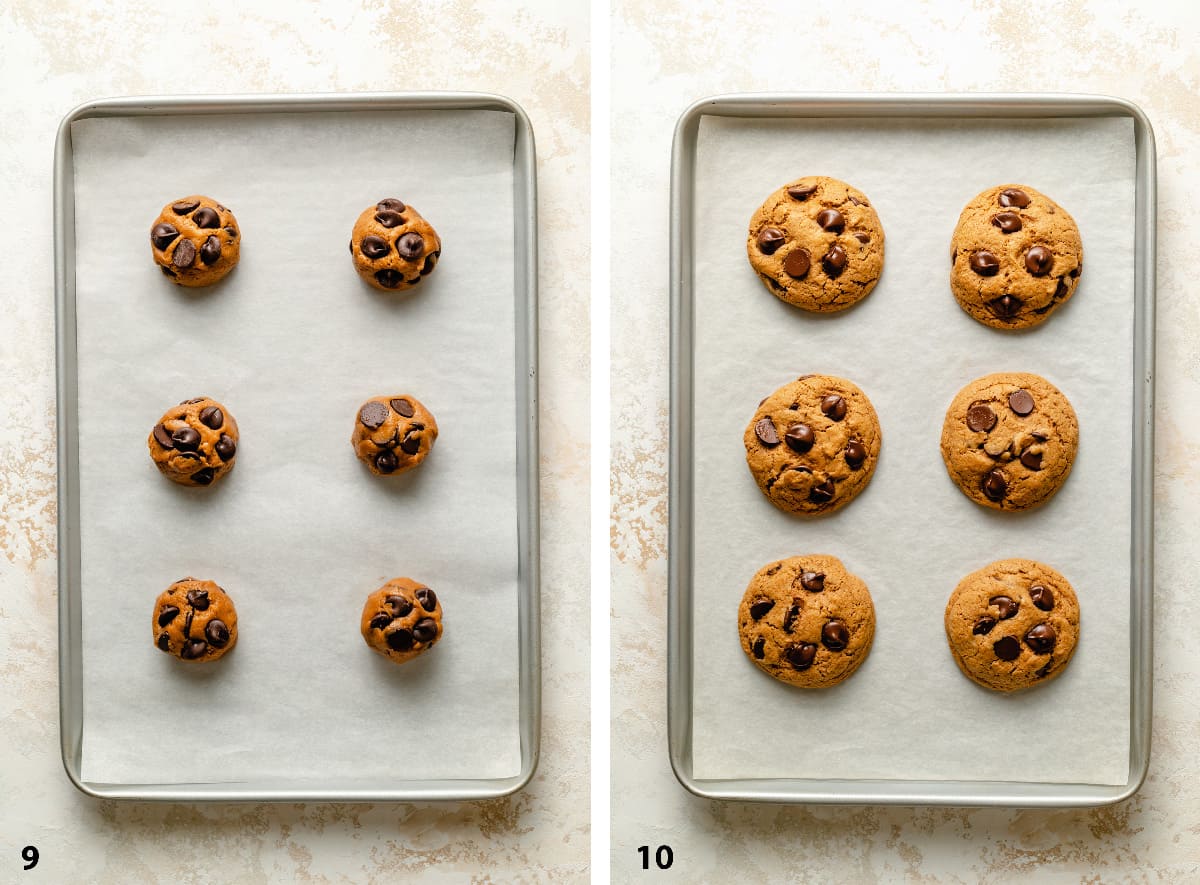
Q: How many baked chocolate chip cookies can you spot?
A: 6